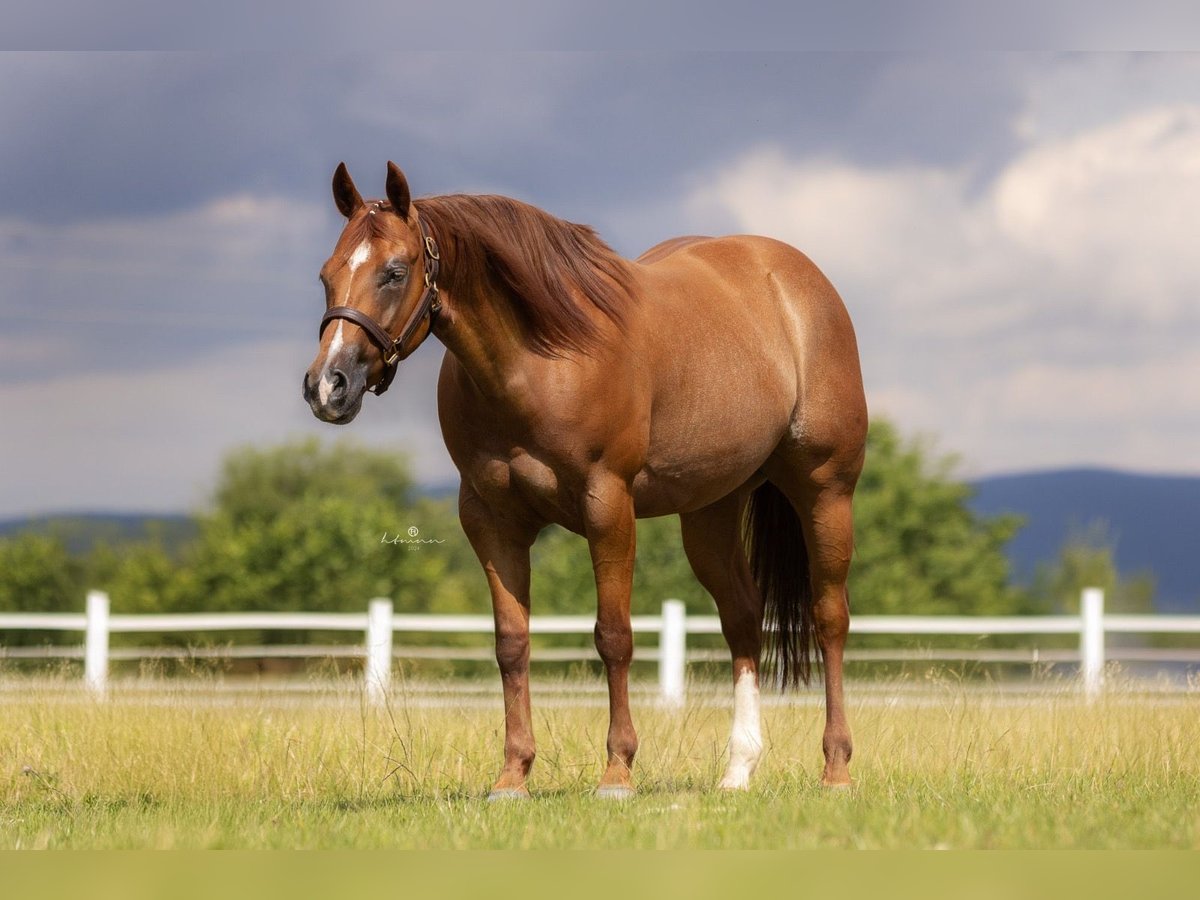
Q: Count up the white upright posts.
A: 4